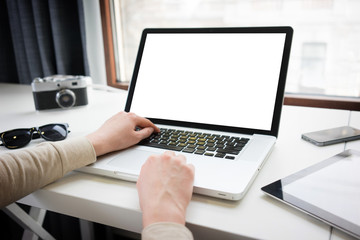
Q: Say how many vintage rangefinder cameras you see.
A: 1